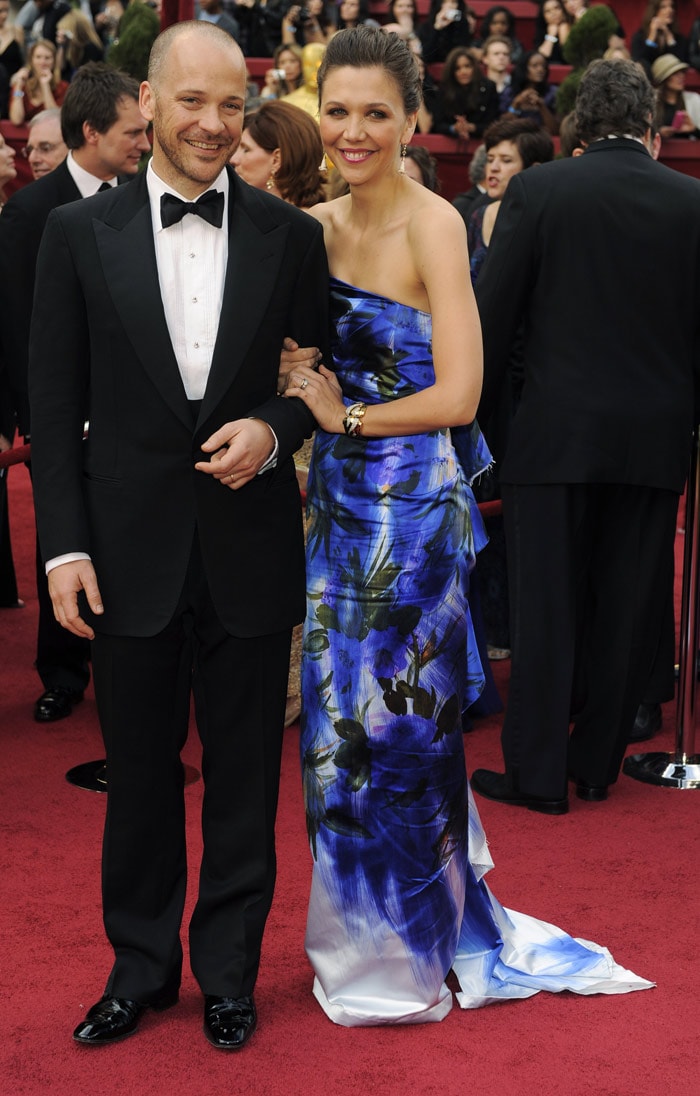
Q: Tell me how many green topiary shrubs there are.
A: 2